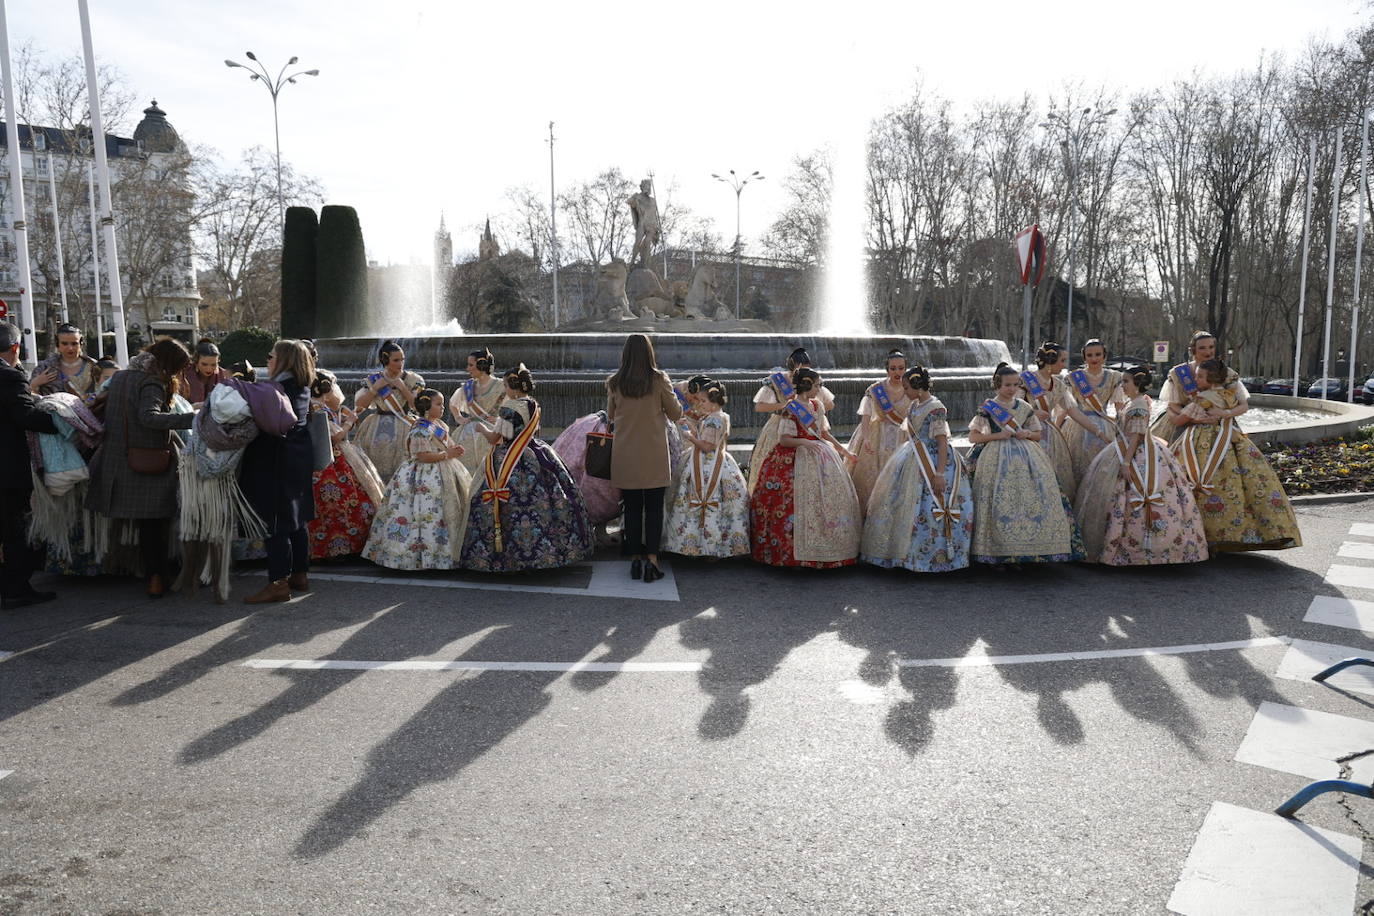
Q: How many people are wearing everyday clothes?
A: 4